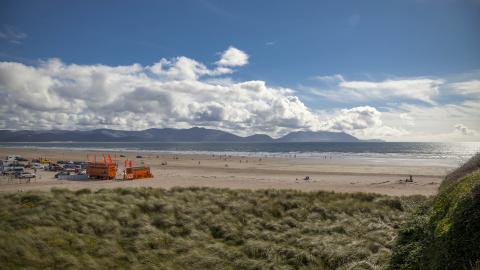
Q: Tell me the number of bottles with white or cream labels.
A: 0